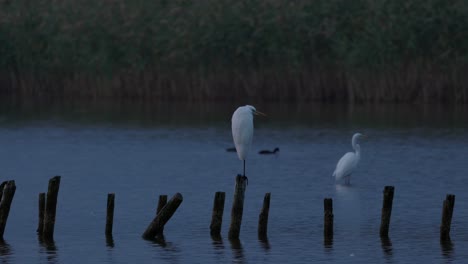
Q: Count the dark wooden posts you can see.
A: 12